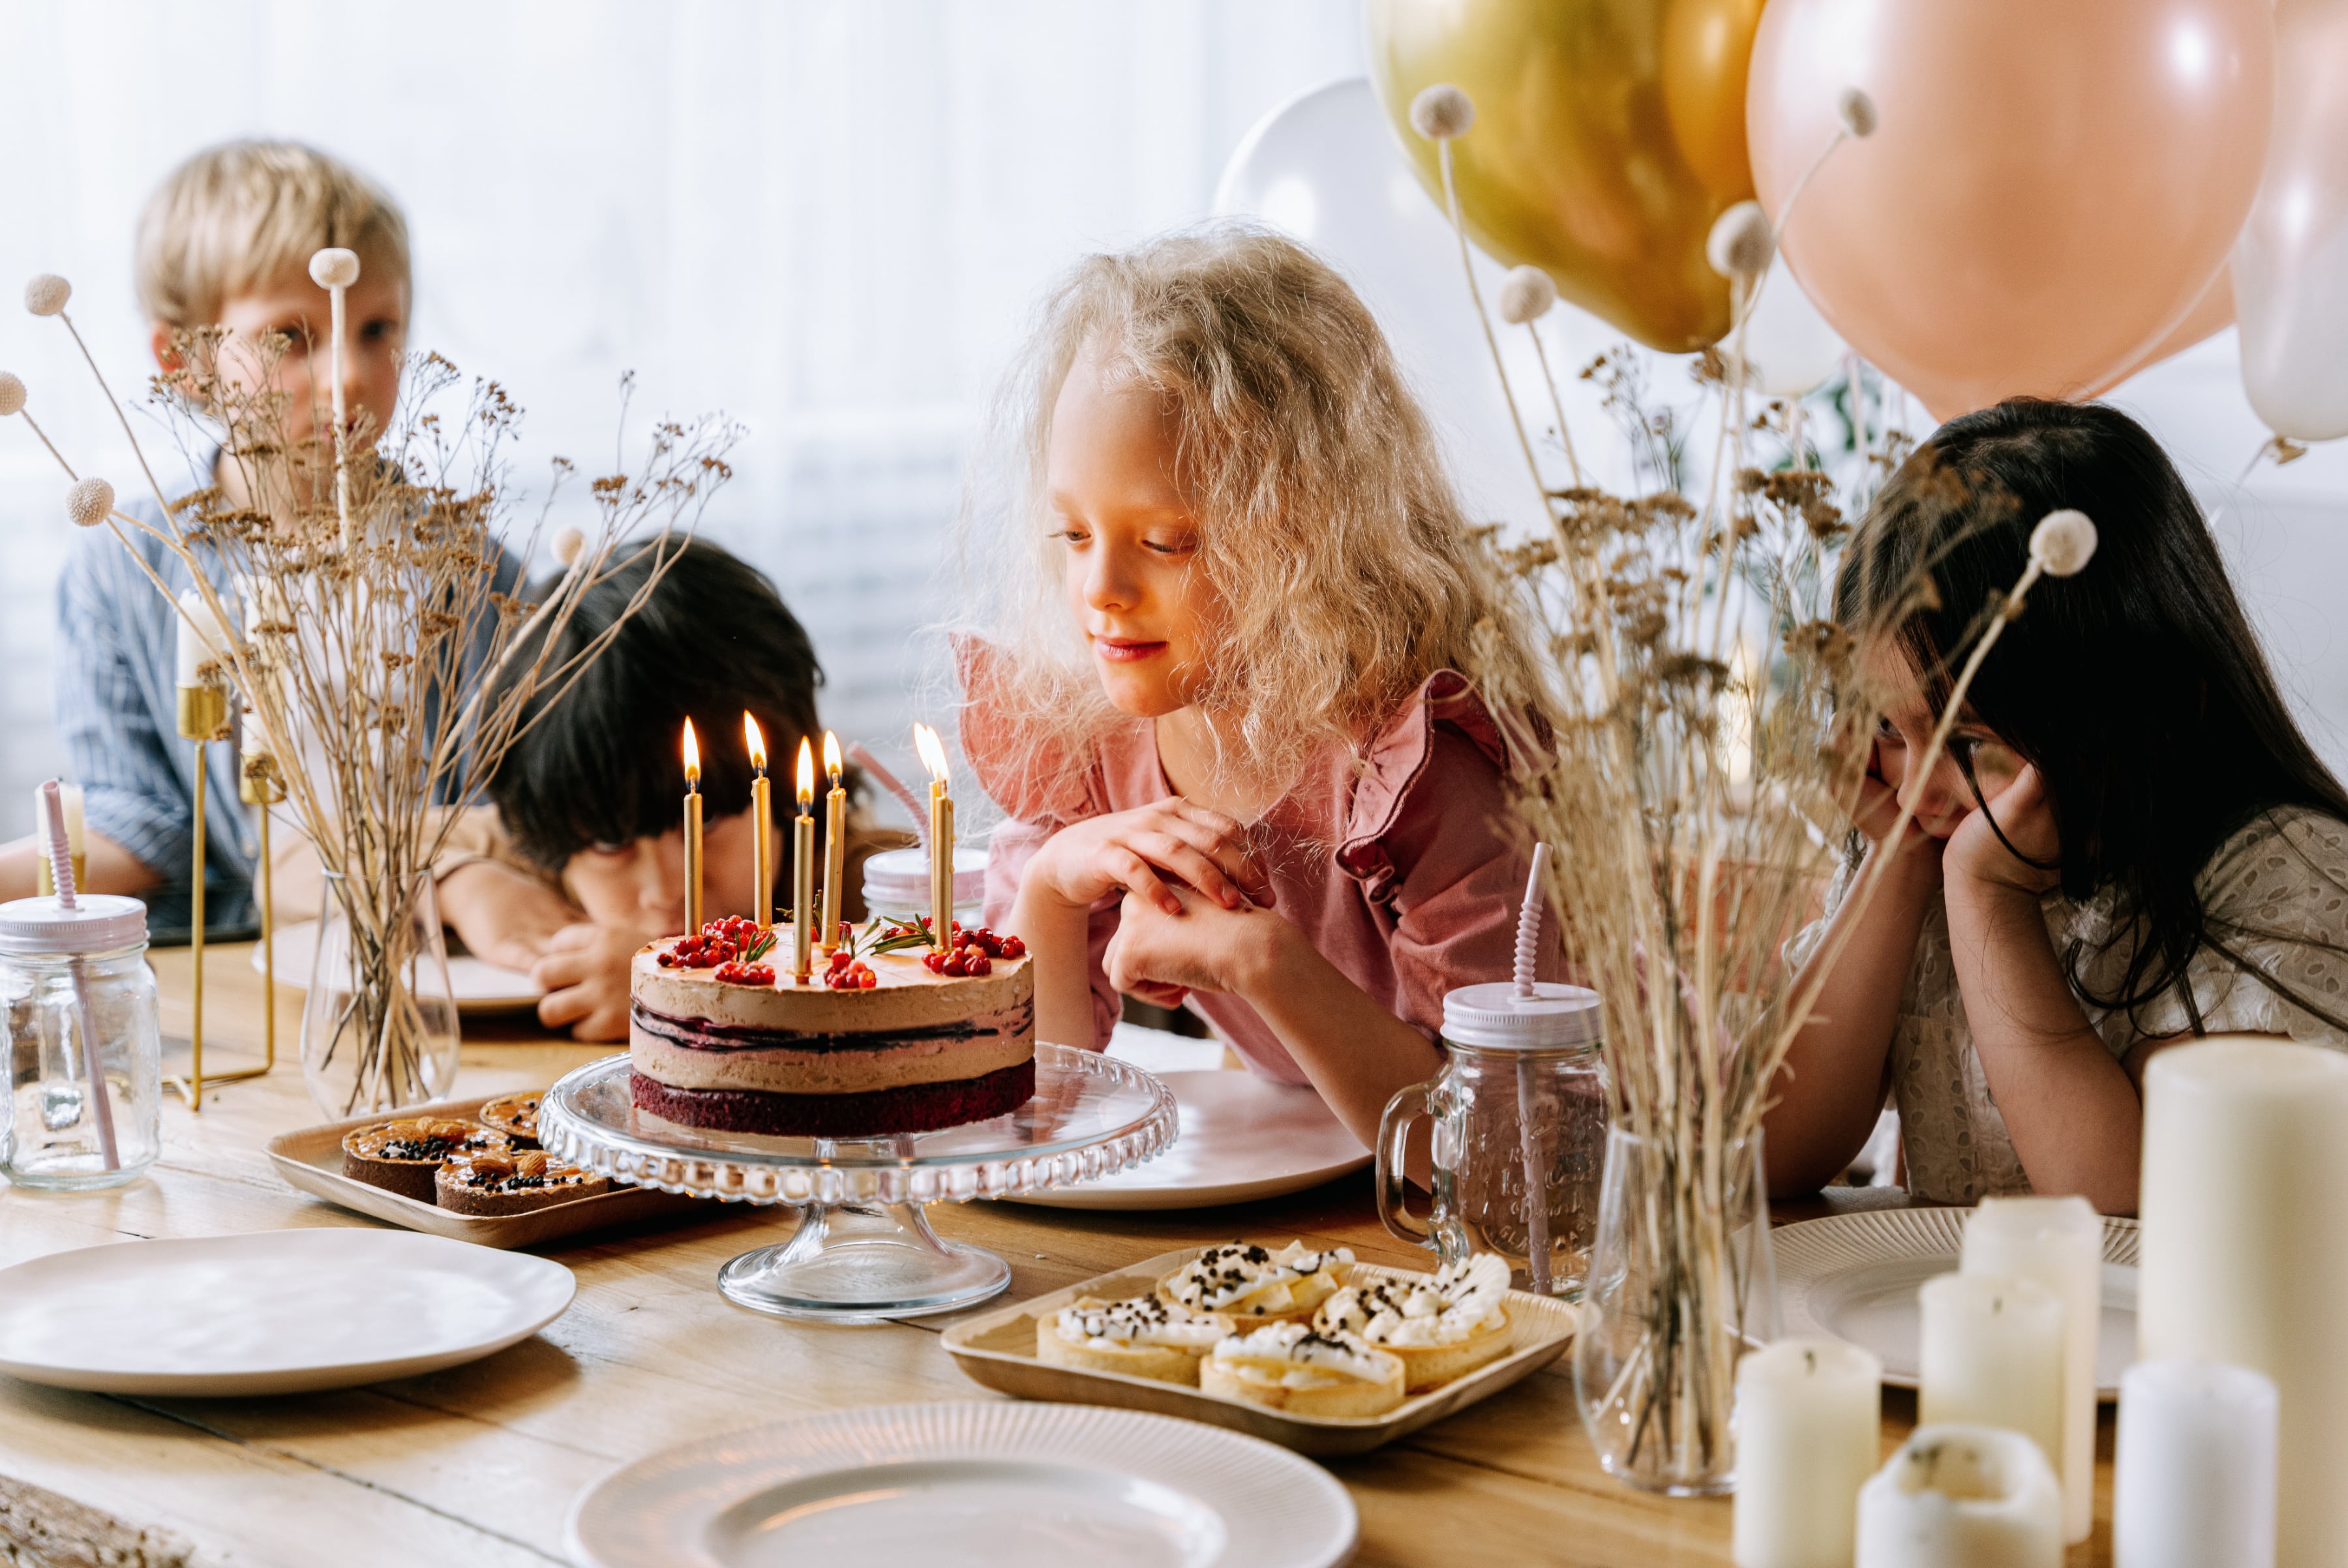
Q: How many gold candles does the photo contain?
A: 6